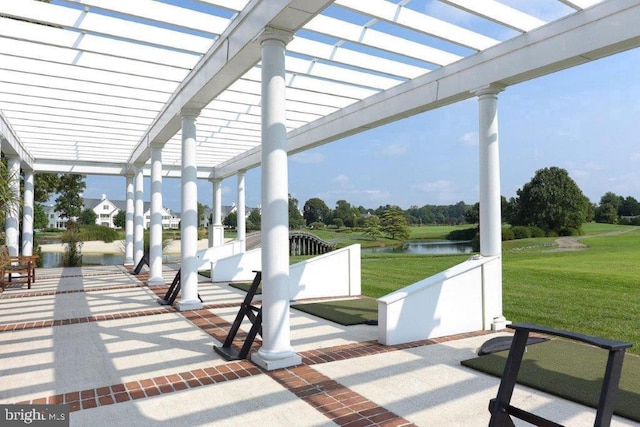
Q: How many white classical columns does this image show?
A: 10